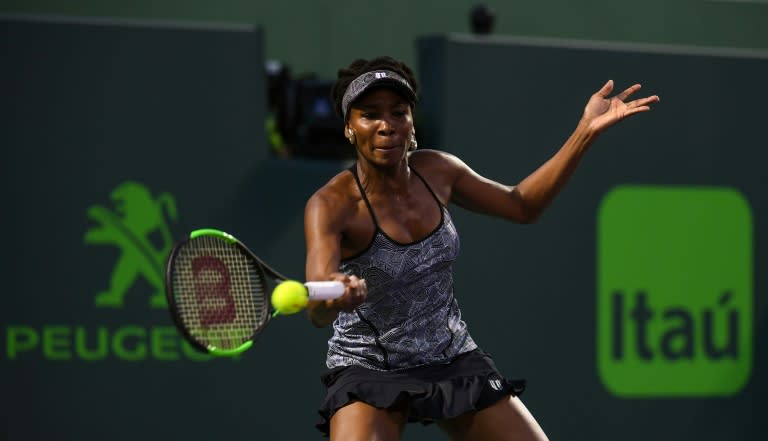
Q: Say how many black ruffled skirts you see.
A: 1